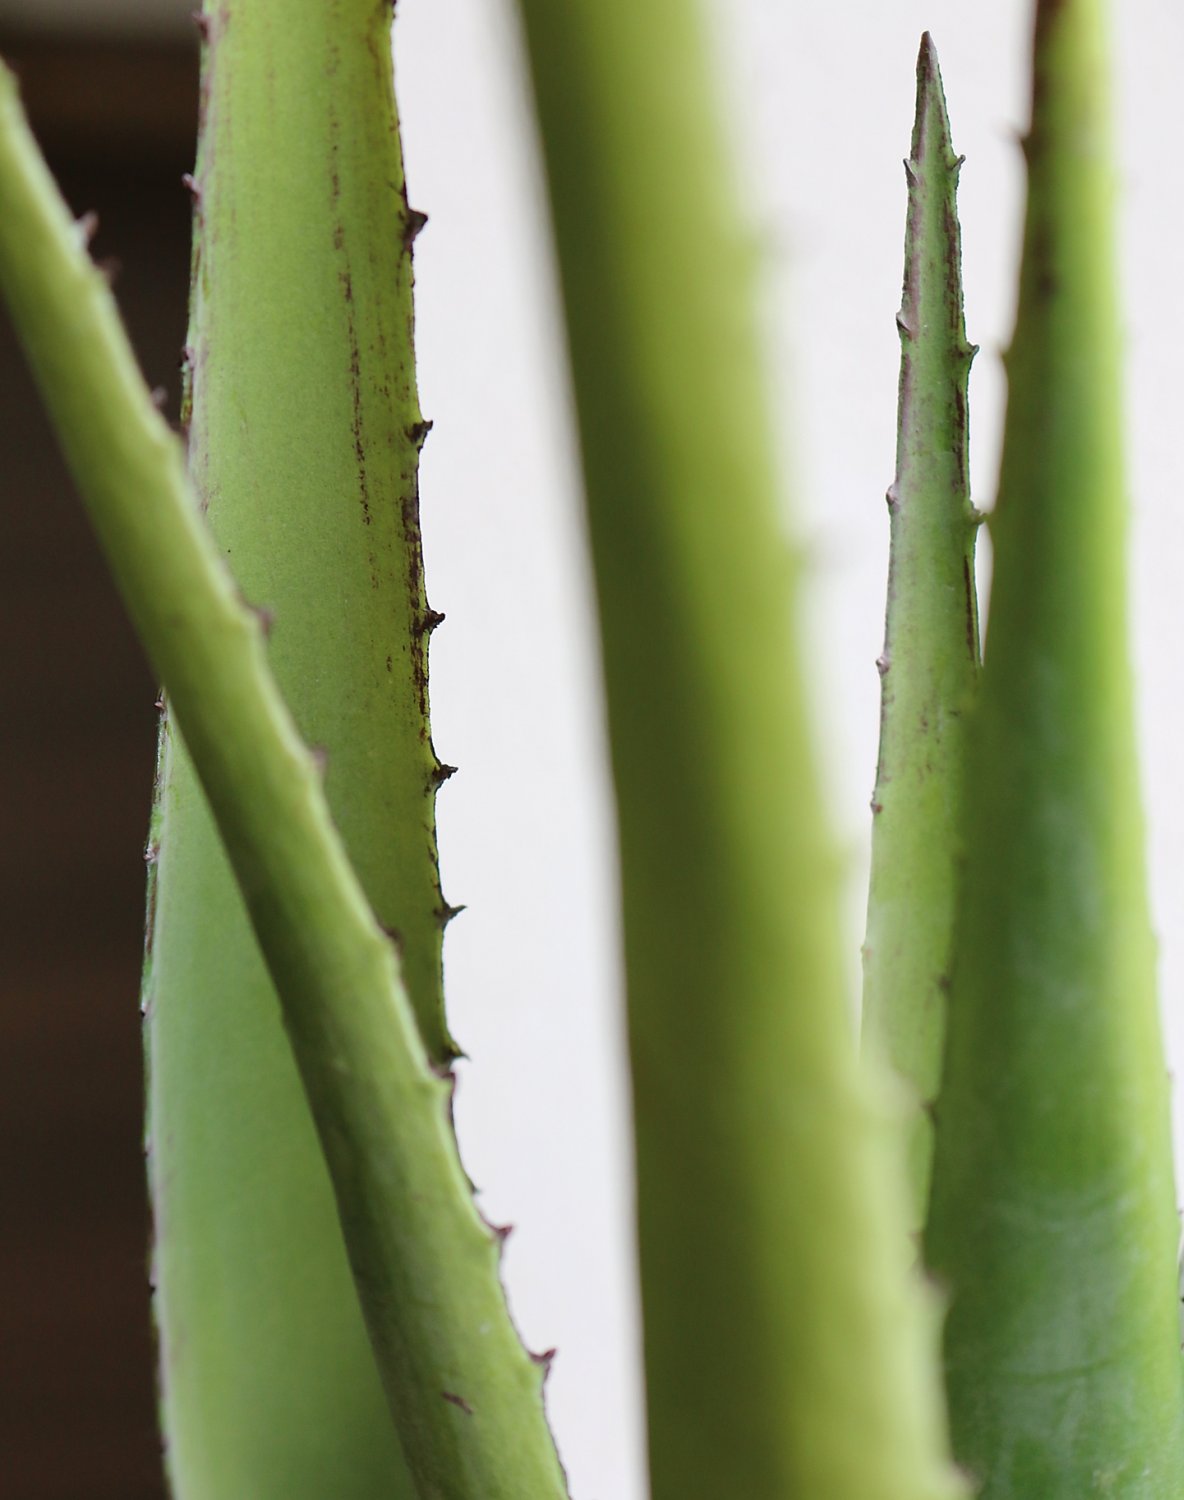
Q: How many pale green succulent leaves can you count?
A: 5